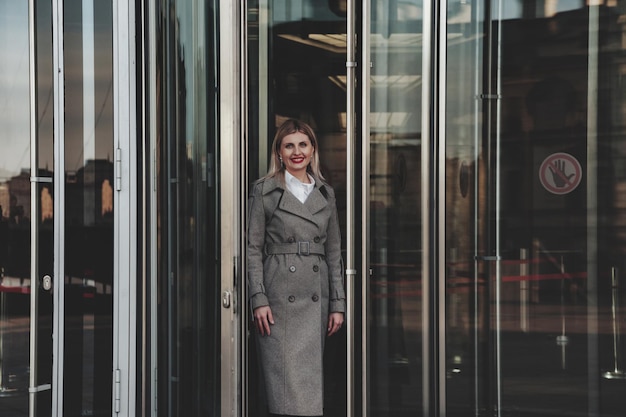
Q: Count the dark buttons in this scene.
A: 6